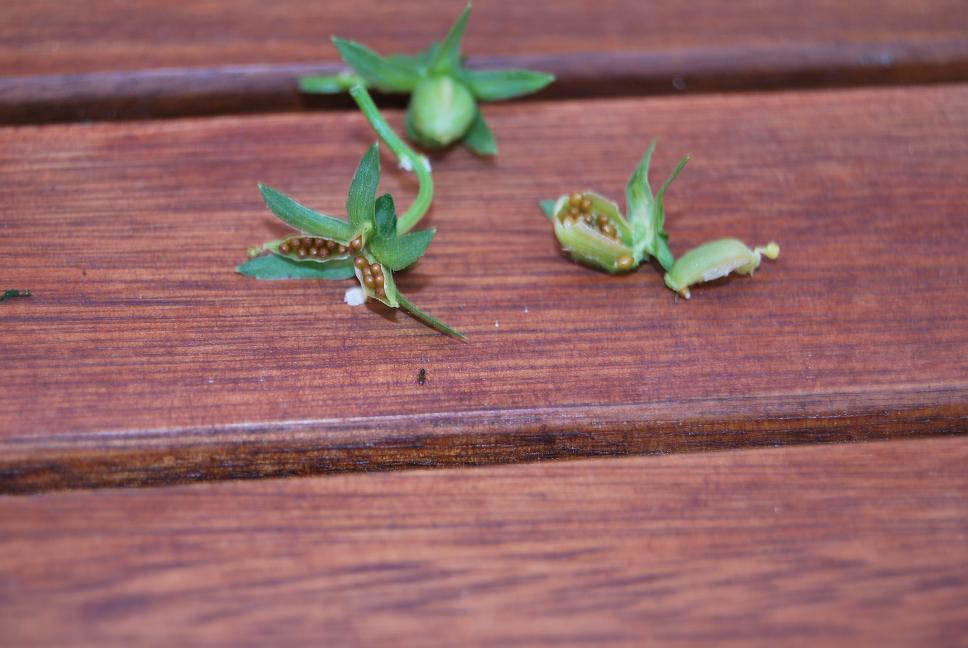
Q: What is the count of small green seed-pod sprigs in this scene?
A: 3